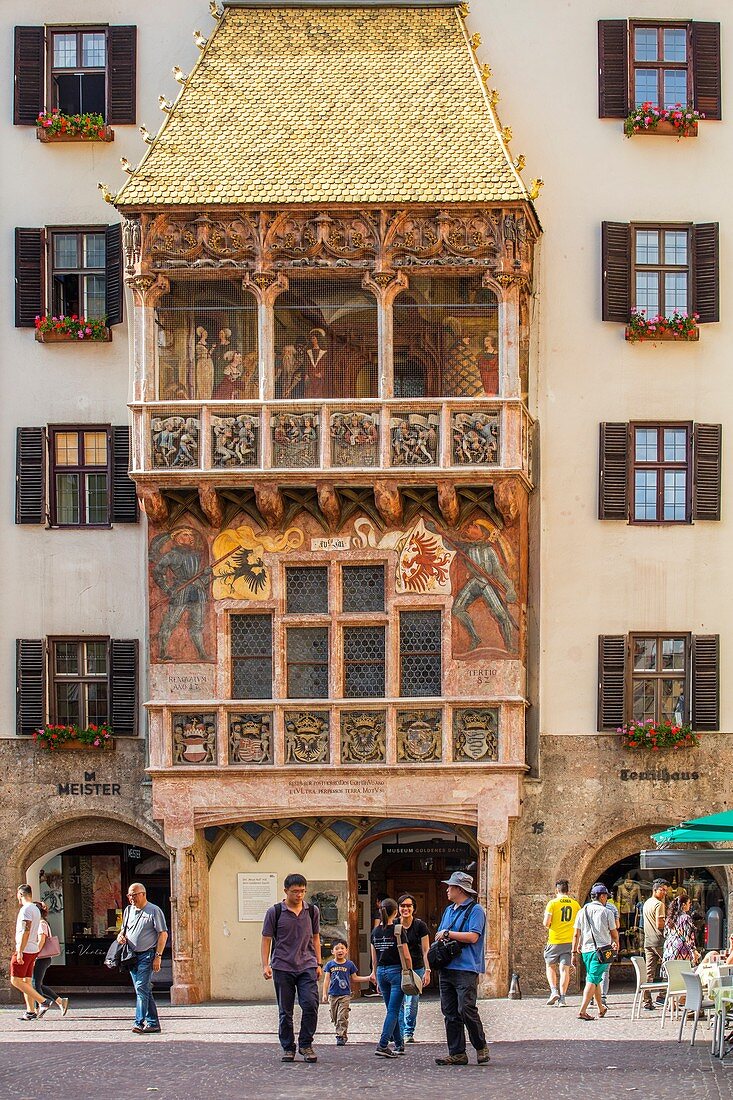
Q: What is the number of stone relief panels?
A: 12